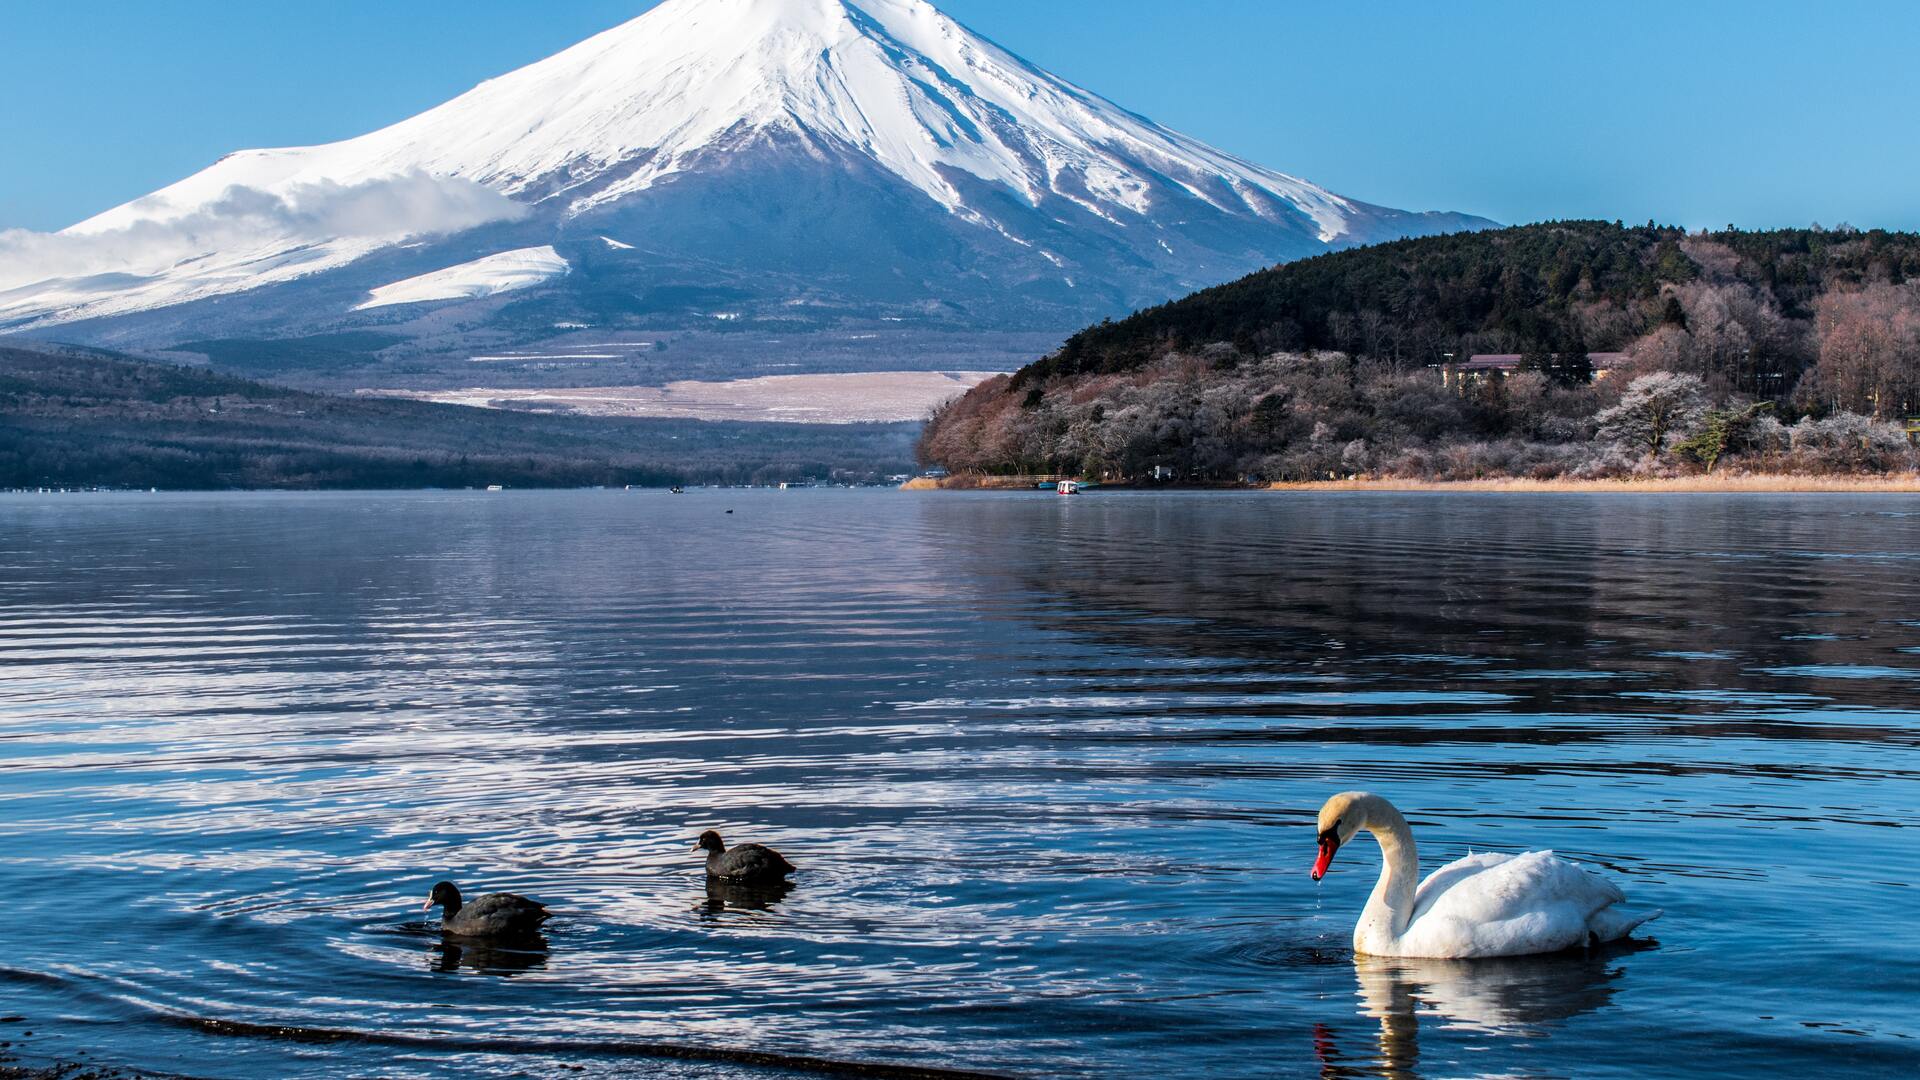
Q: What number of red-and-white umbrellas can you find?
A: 0